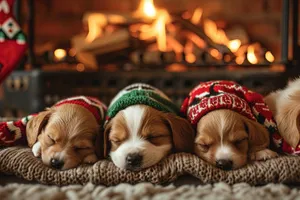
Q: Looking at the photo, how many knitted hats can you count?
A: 3